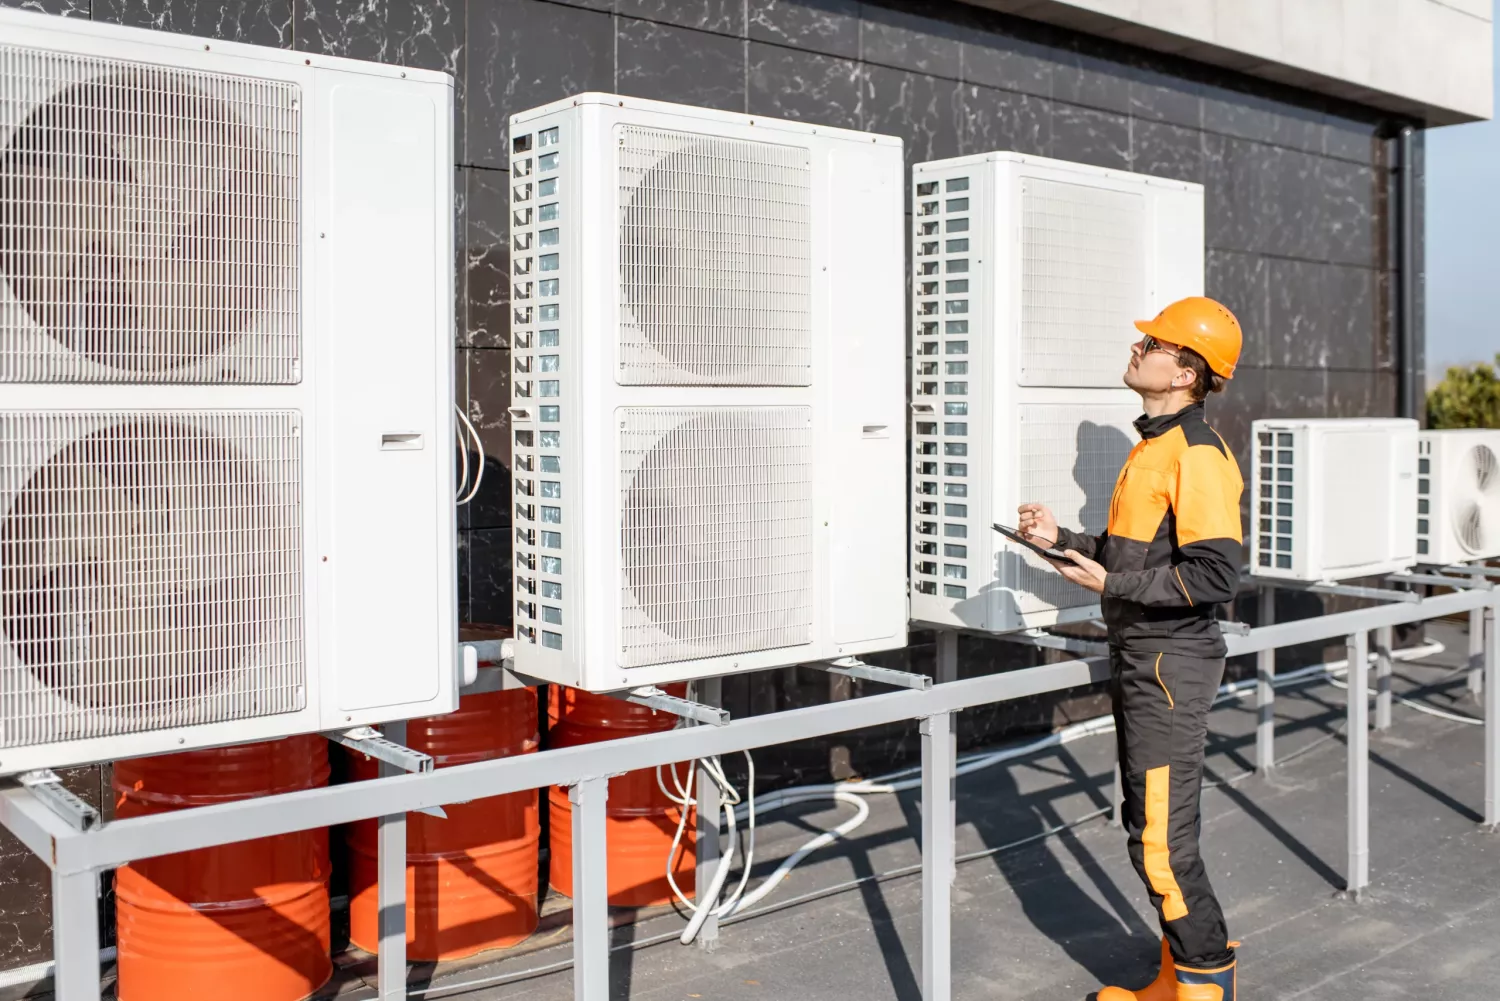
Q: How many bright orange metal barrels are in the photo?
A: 3